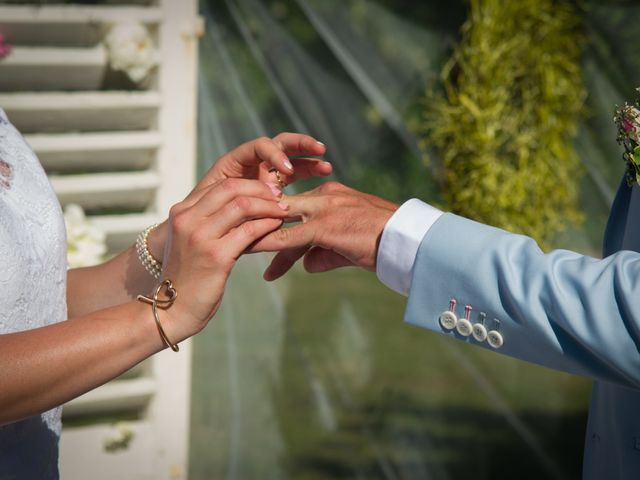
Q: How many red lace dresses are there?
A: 0